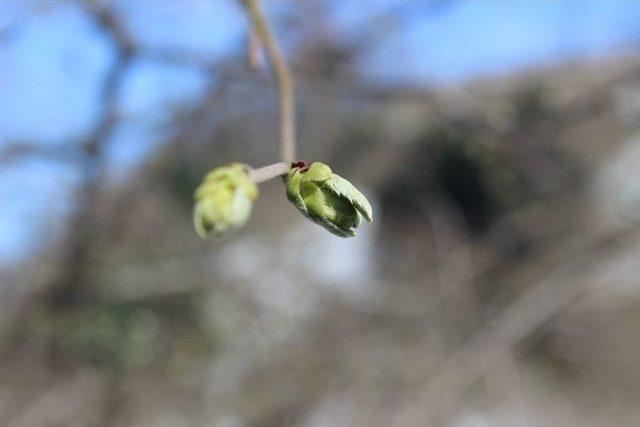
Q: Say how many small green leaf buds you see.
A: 2